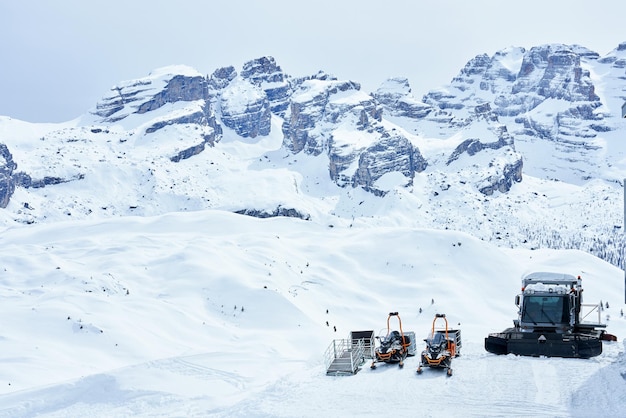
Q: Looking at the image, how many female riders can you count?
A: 0